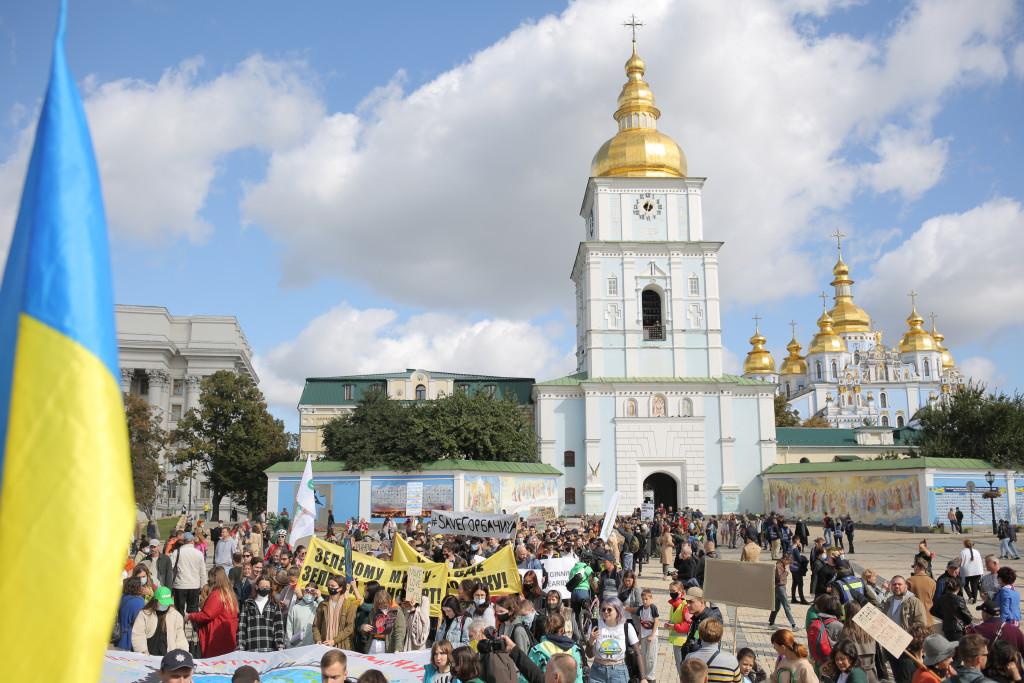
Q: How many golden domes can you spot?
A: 7